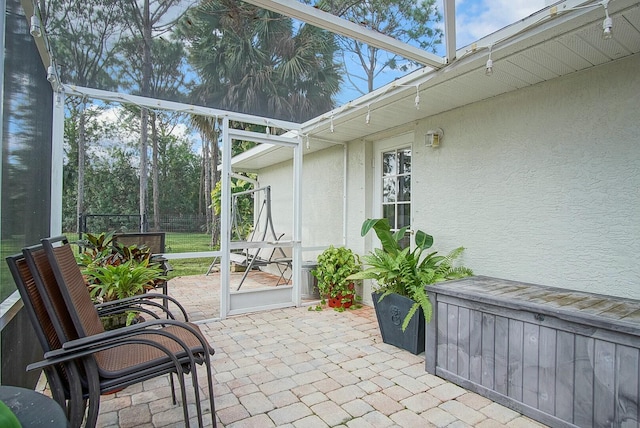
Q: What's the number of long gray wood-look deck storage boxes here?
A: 1